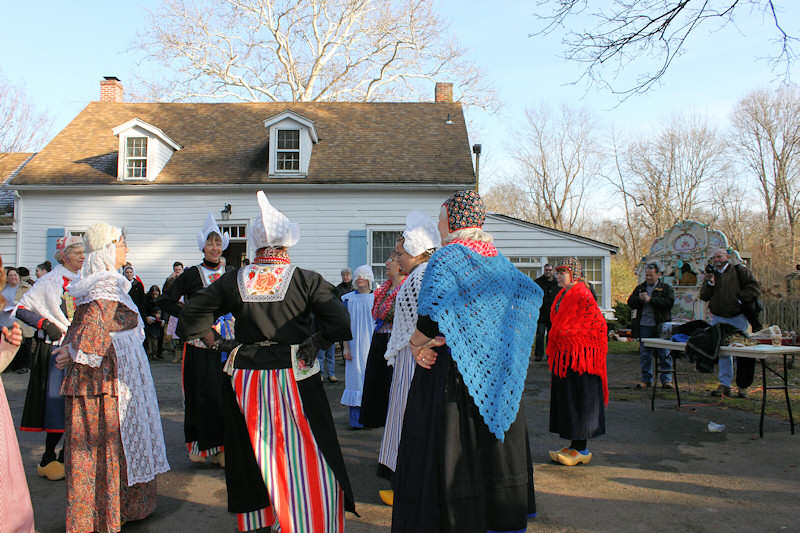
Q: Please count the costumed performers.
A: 10